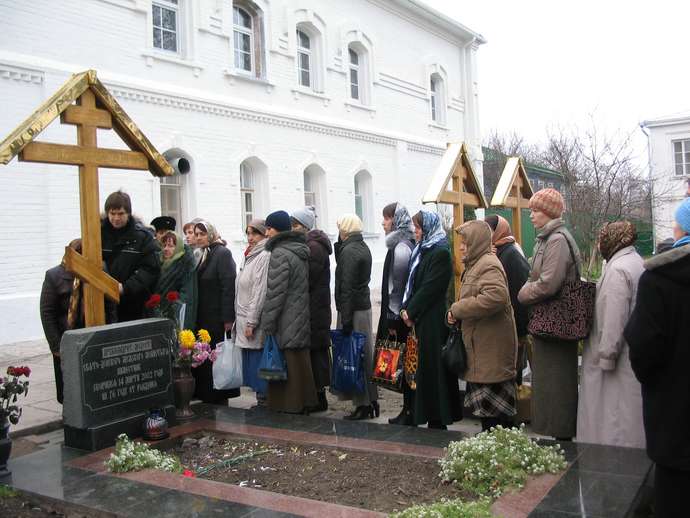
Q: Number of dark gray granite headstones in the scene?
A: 1